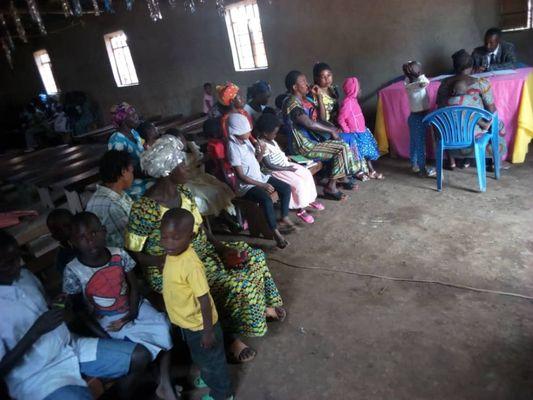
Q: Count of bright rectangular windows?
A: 3